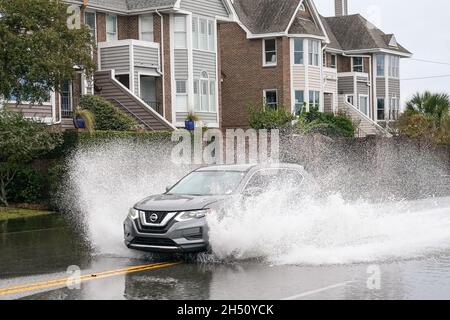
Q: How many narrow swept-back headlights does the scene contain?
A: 2